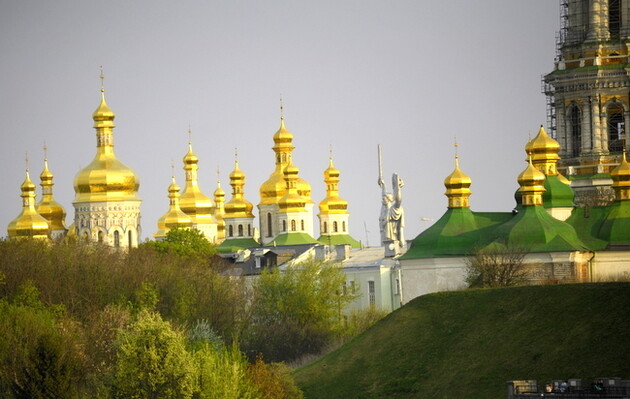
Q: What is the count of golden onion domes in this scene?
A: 14